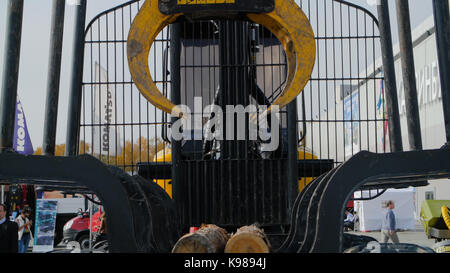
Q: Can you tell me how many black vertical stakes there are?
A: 6